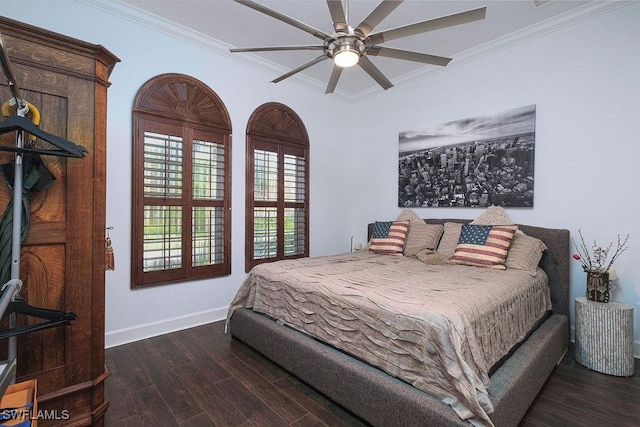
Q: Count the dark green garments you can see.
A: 1